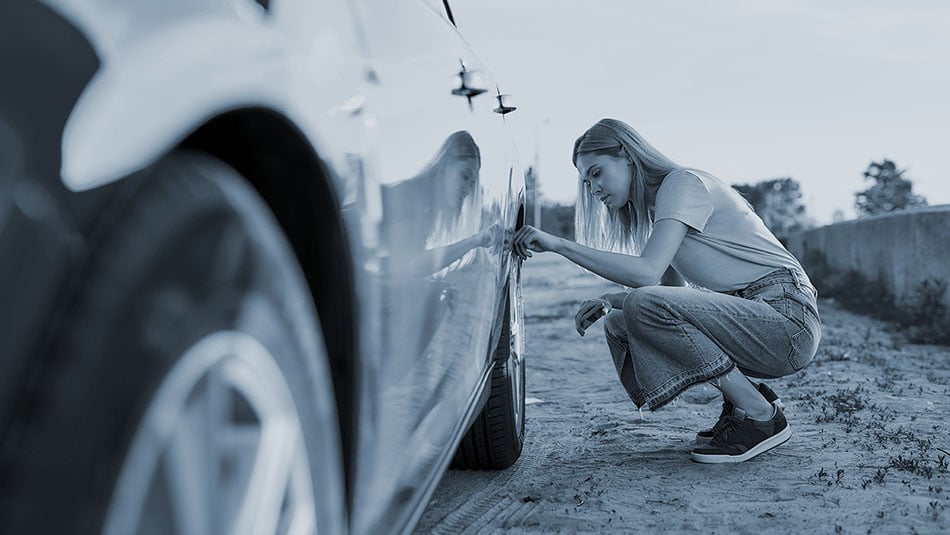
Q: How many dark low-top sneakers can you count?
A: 2